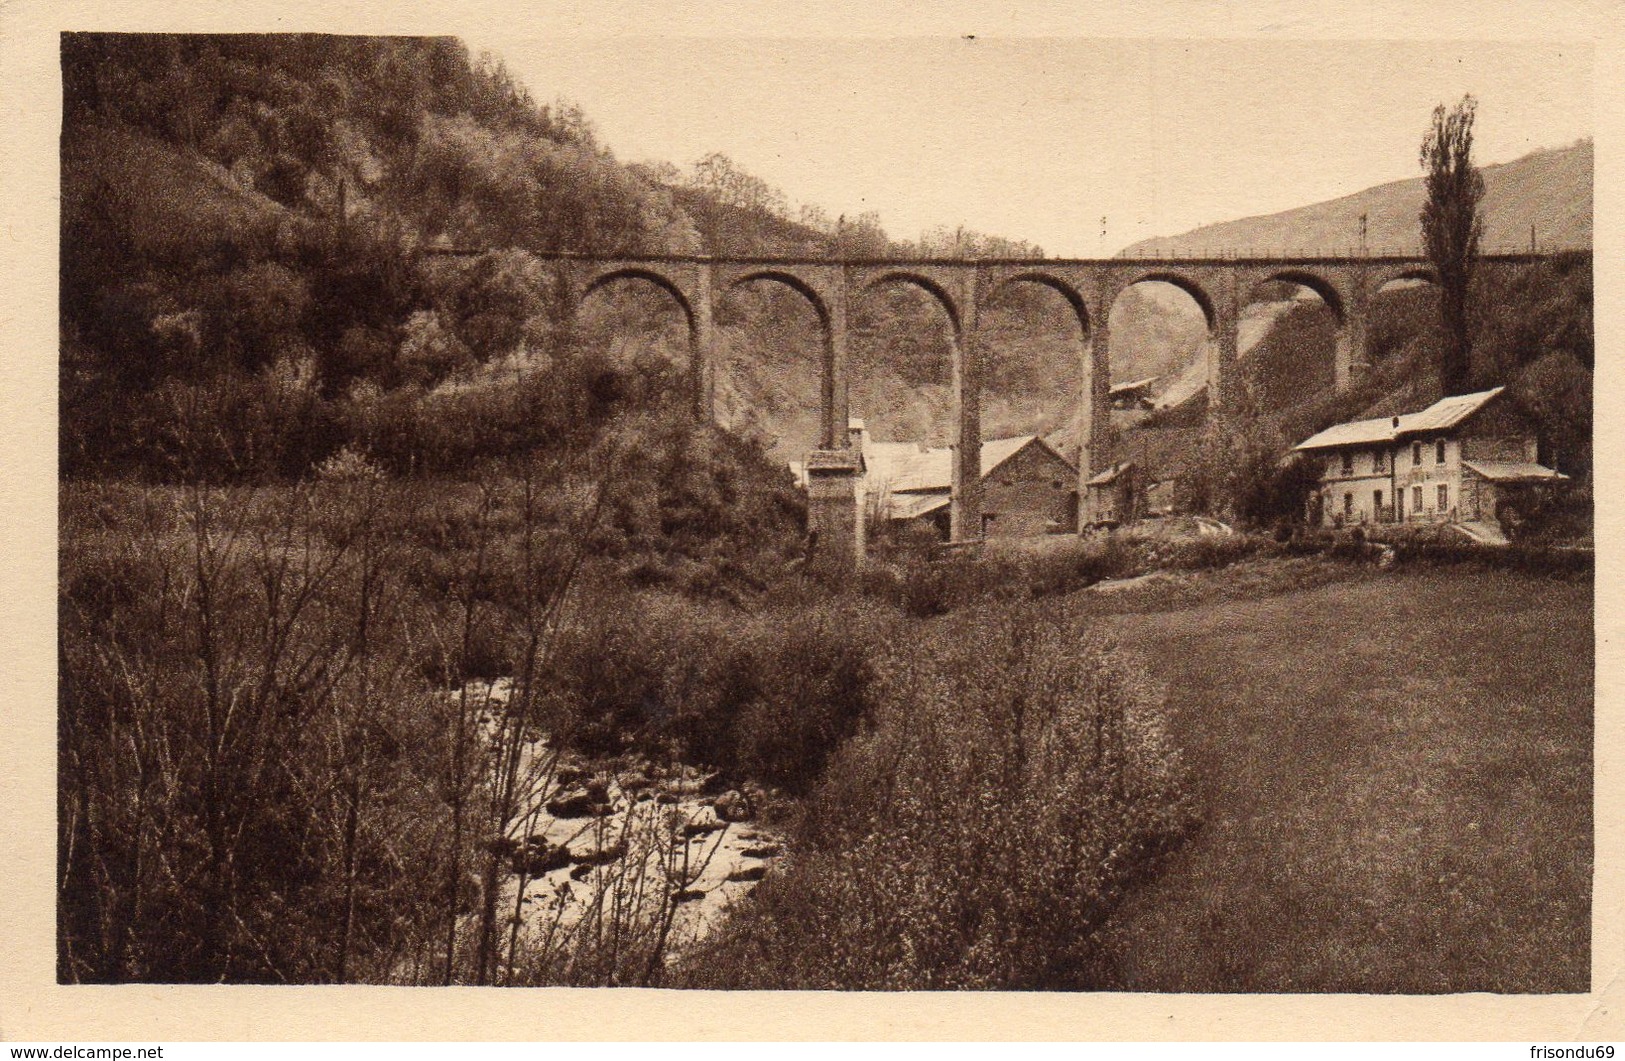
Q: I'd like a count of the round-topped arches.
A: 7